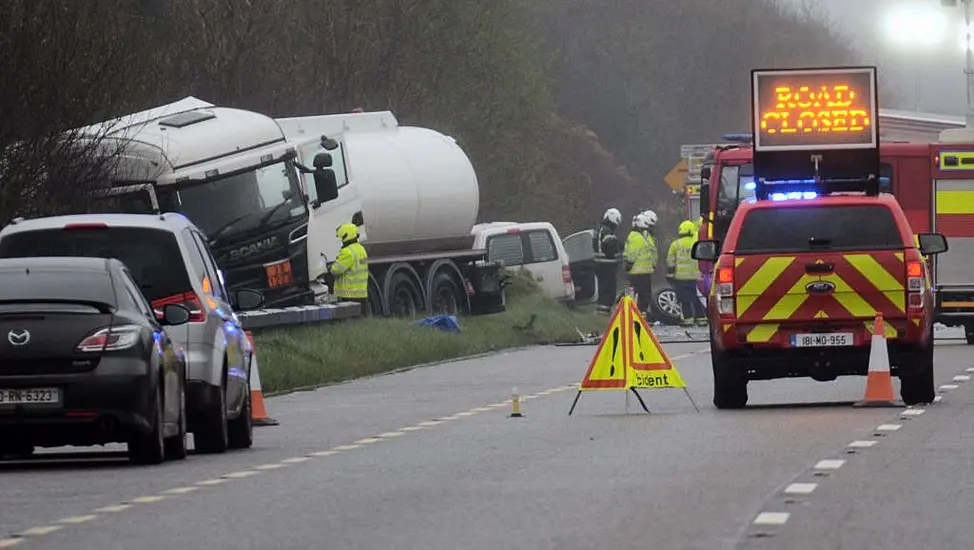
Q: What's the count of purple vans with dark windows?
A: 0